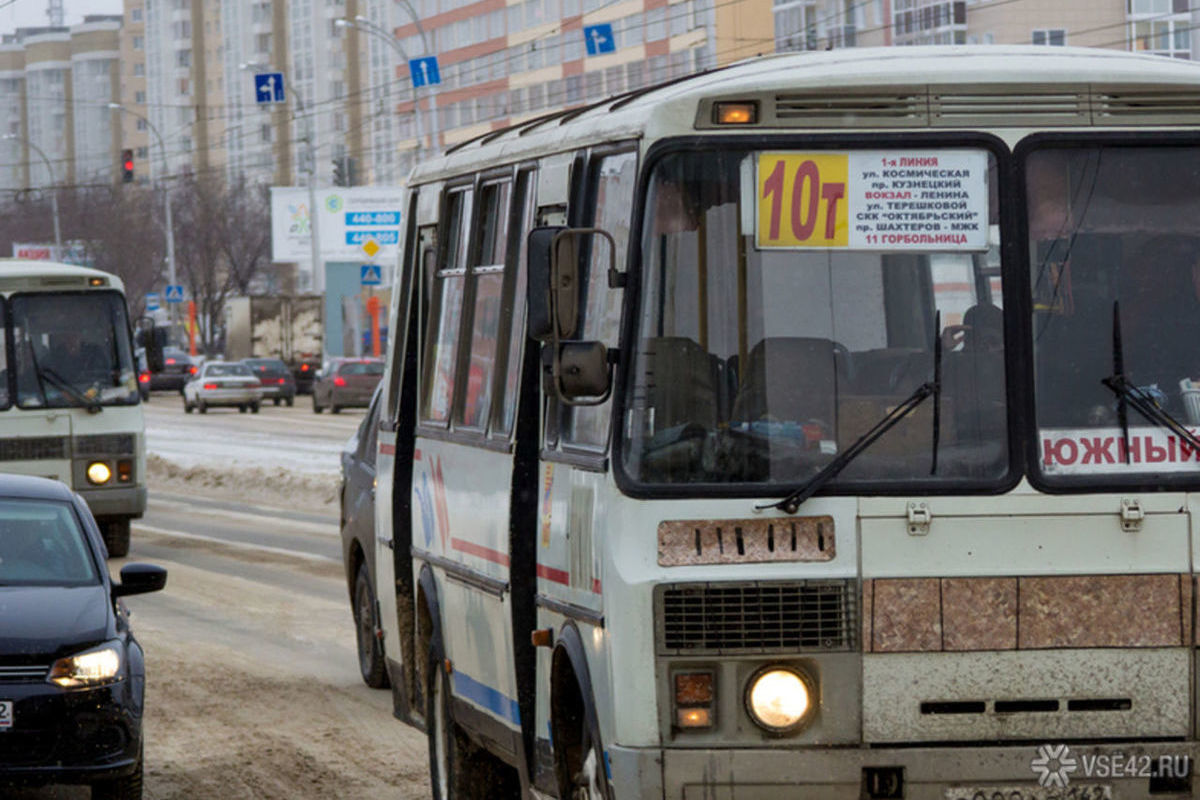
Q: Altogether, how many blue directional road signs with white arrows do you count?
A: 3